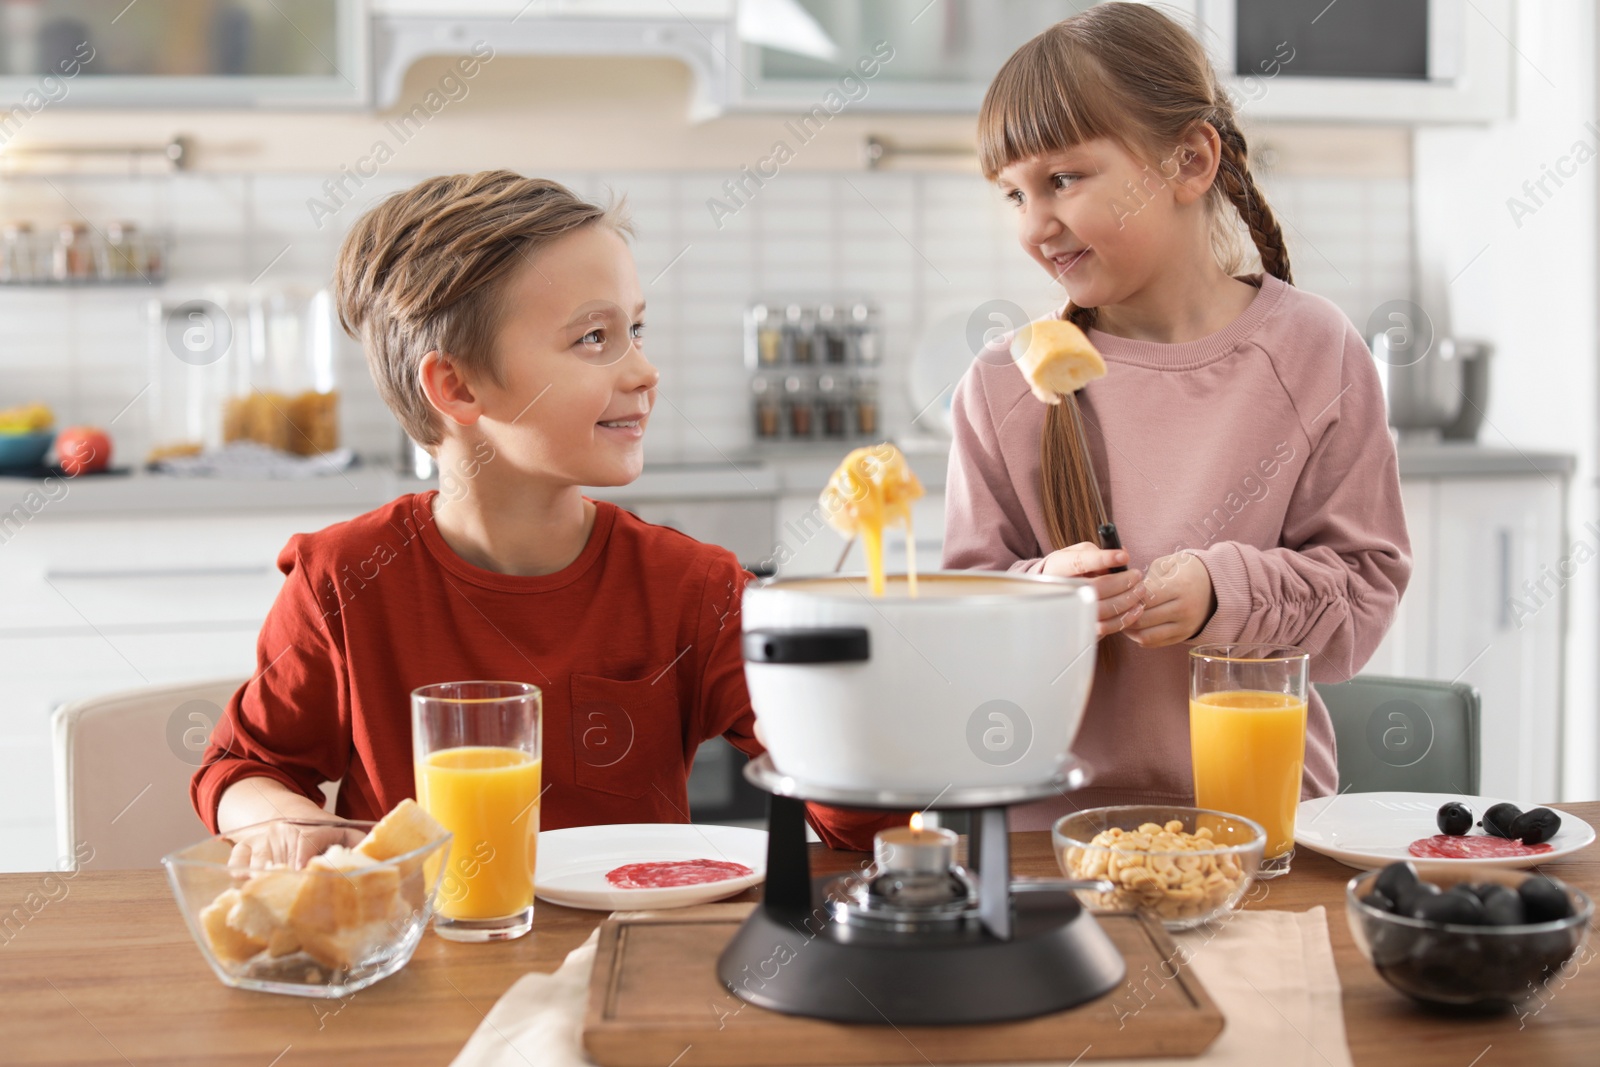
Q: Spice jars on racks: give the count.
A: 11